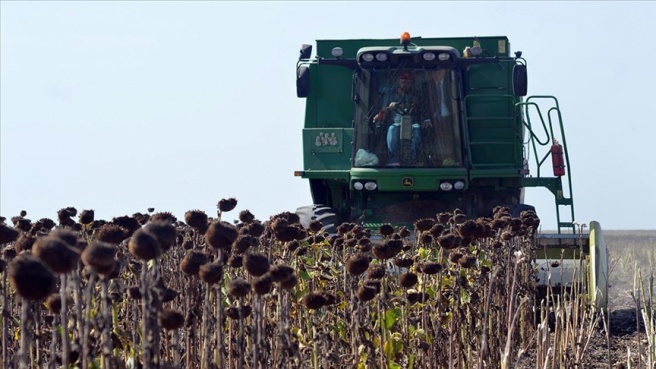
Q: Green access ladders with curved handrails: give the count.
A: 1